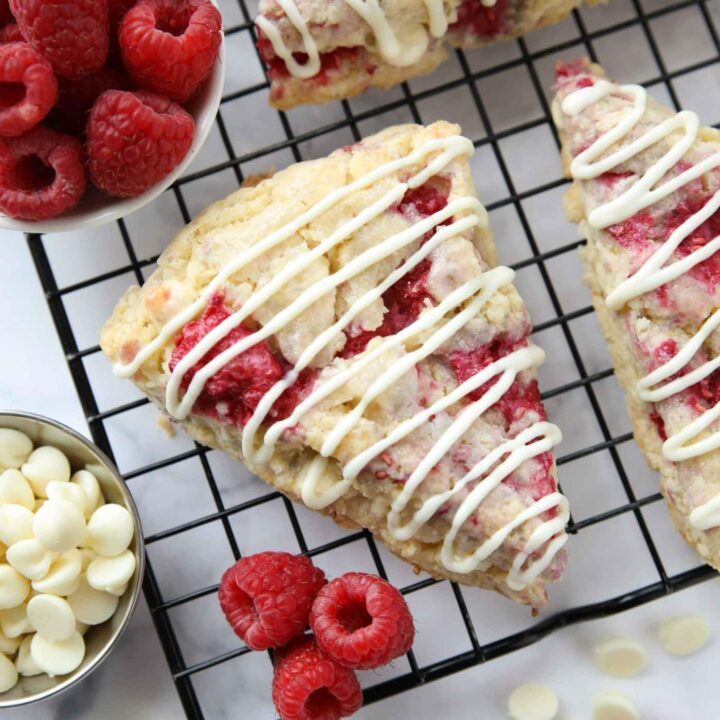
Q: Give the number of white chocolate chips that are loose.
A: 4